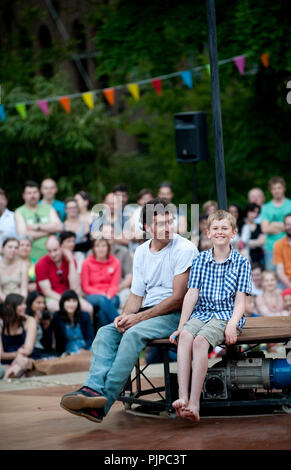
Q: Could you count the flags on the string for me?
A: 12